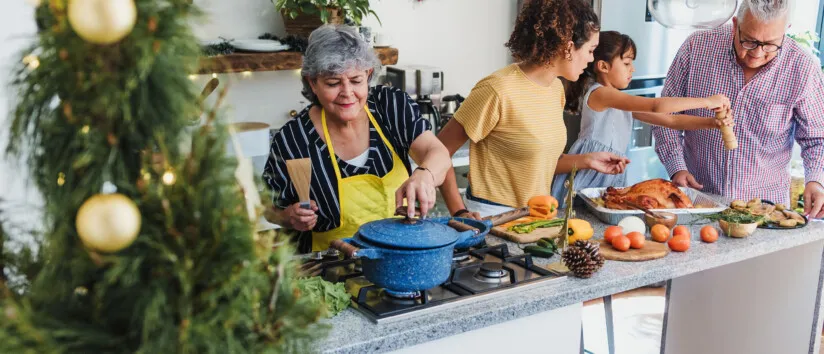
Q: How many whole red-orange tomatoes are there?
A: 7